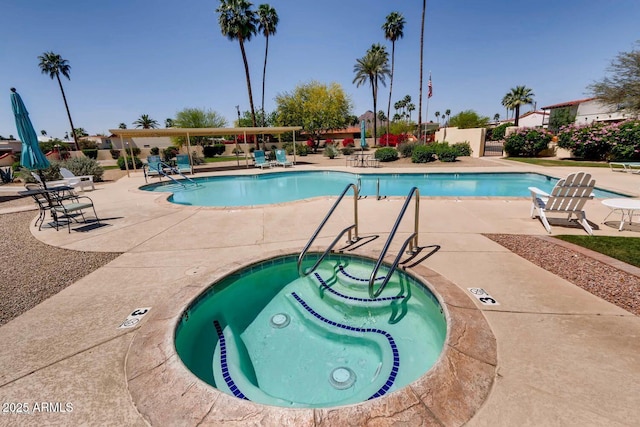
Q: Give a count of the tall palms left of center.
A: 3